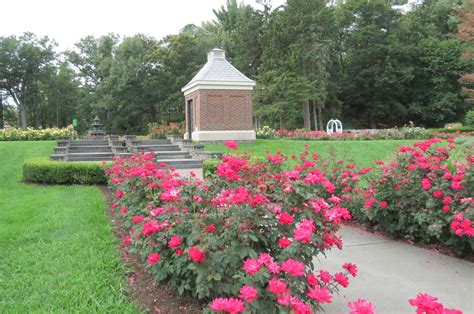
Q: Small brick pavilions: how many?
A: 1